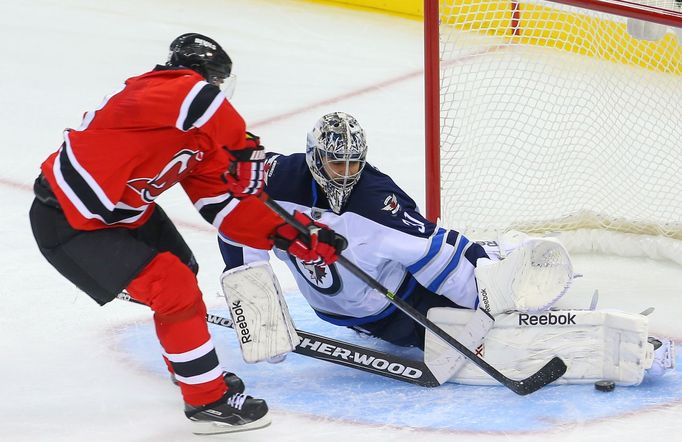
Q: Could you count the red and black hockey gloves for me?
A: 2